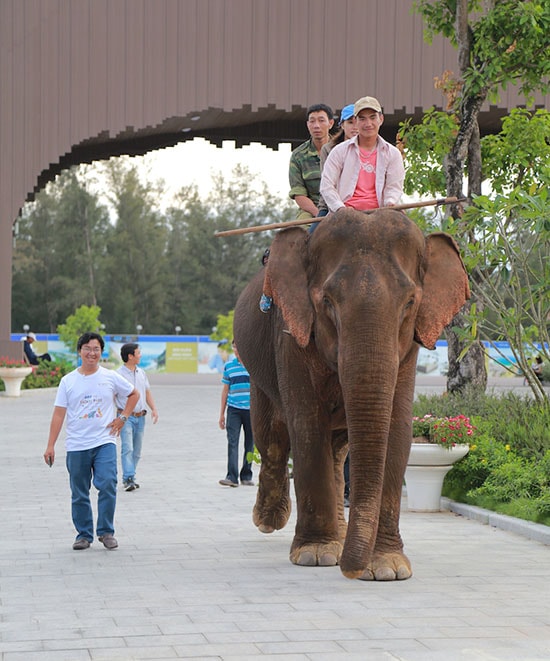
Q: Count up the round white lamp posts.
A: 5